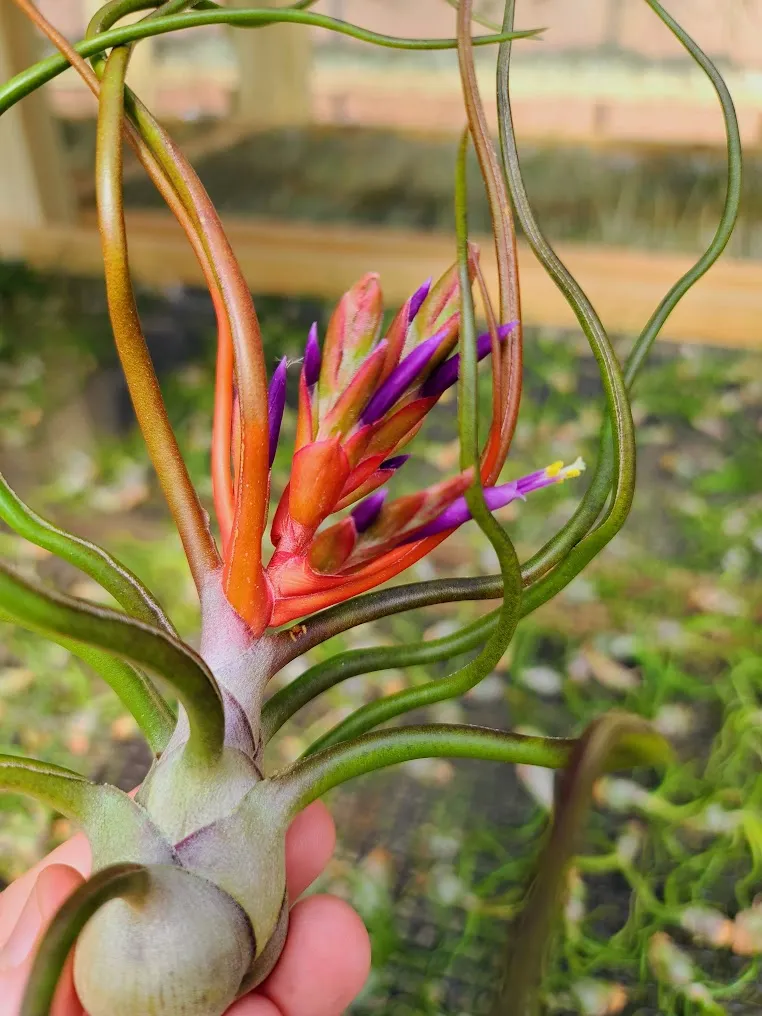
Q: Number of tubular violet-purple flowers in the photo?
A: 8